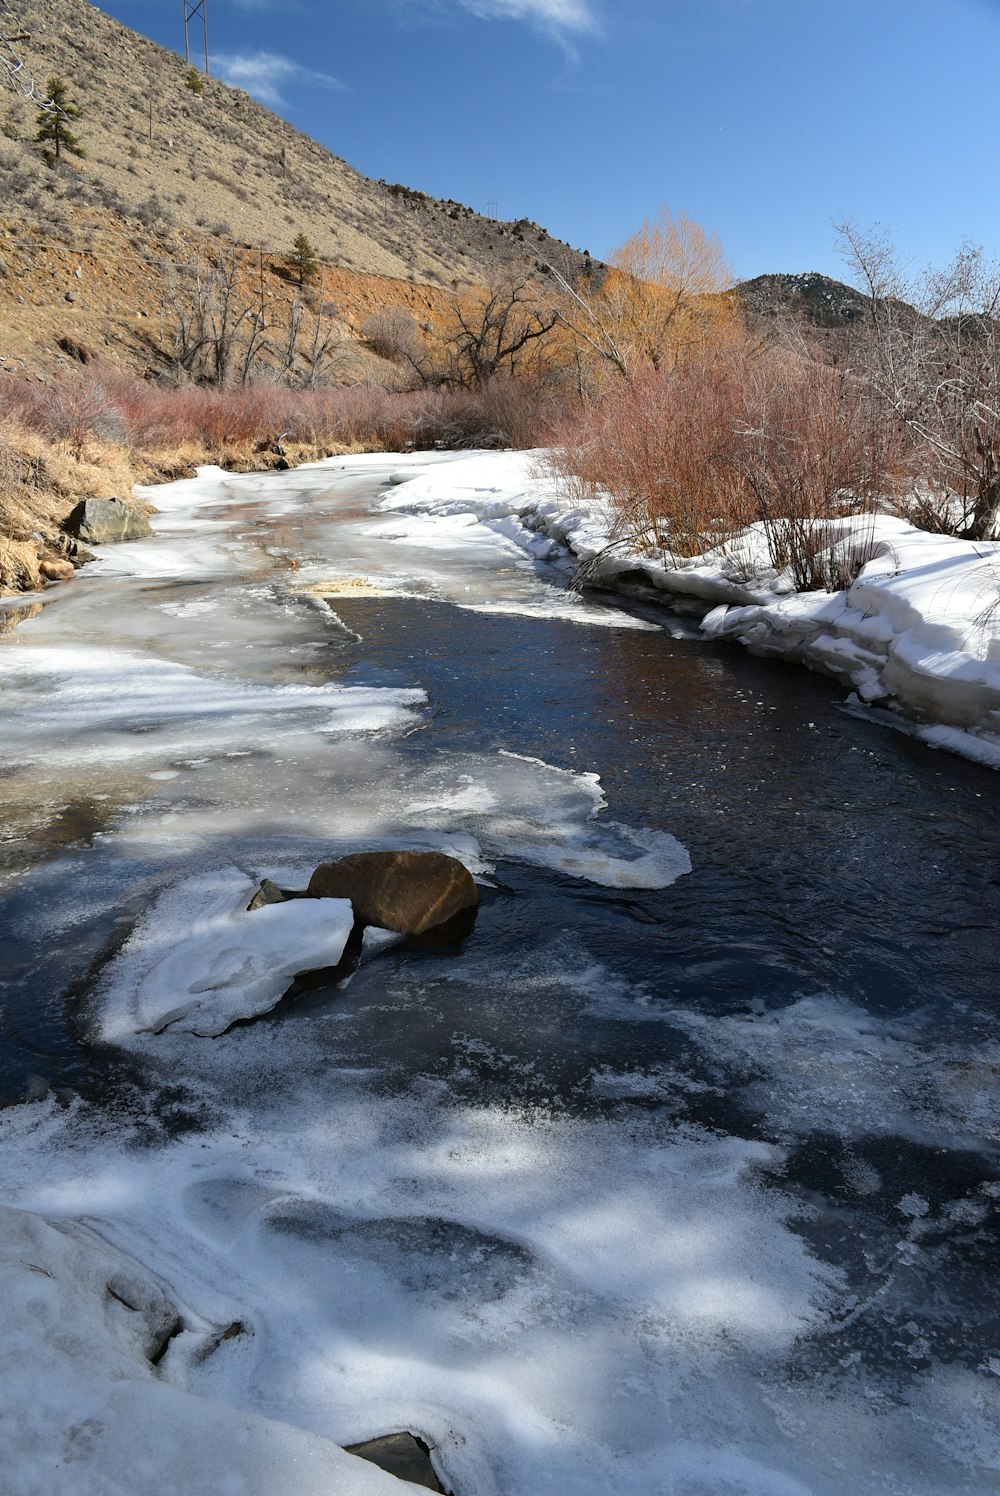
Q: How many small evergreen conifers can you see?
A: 3